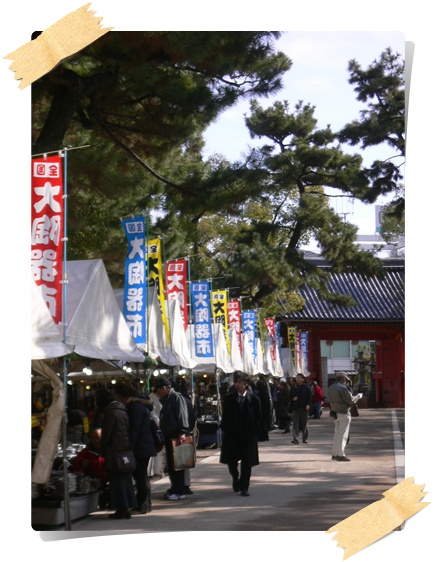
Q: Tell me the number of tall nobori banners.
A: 14